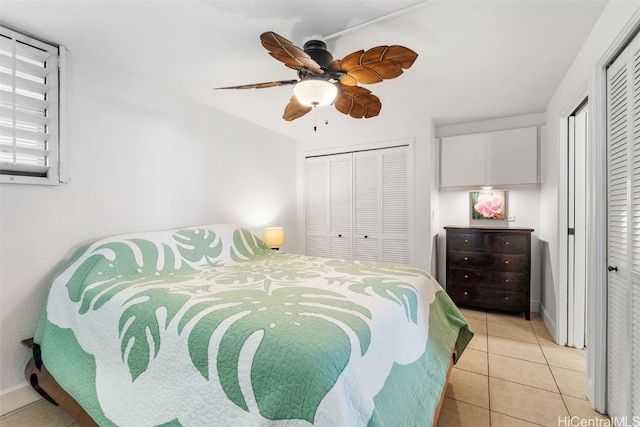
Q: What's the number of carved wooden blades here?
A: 5